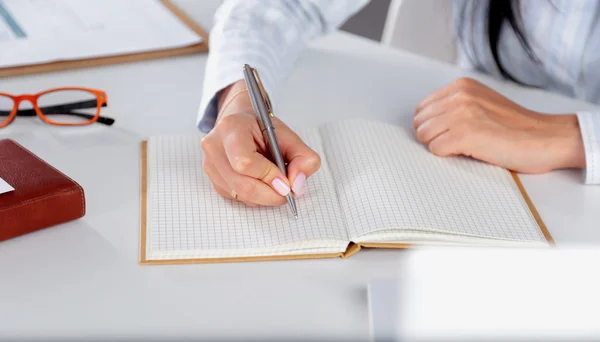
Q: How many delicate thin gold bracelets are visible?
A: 1